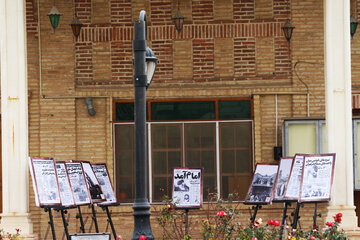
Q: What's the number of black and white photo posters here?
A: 10